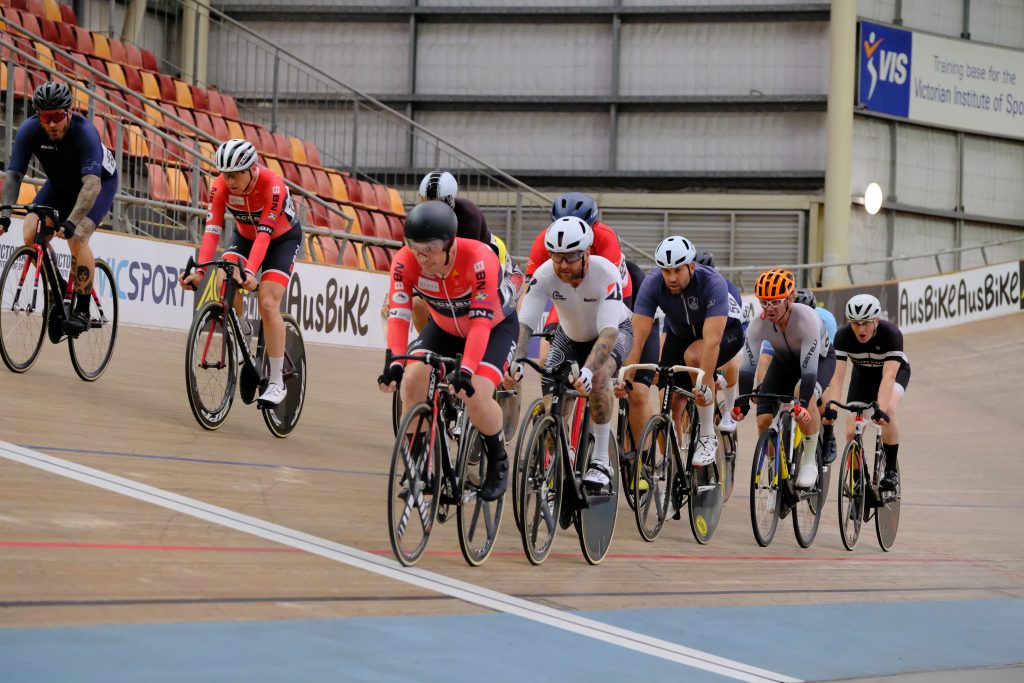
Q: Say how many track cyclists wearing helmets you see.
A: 11